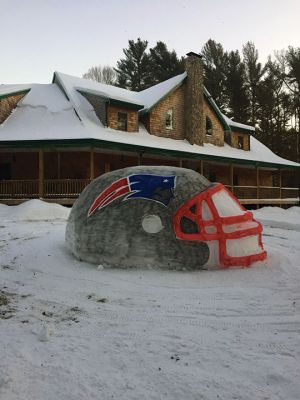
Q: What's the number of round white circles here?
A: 1